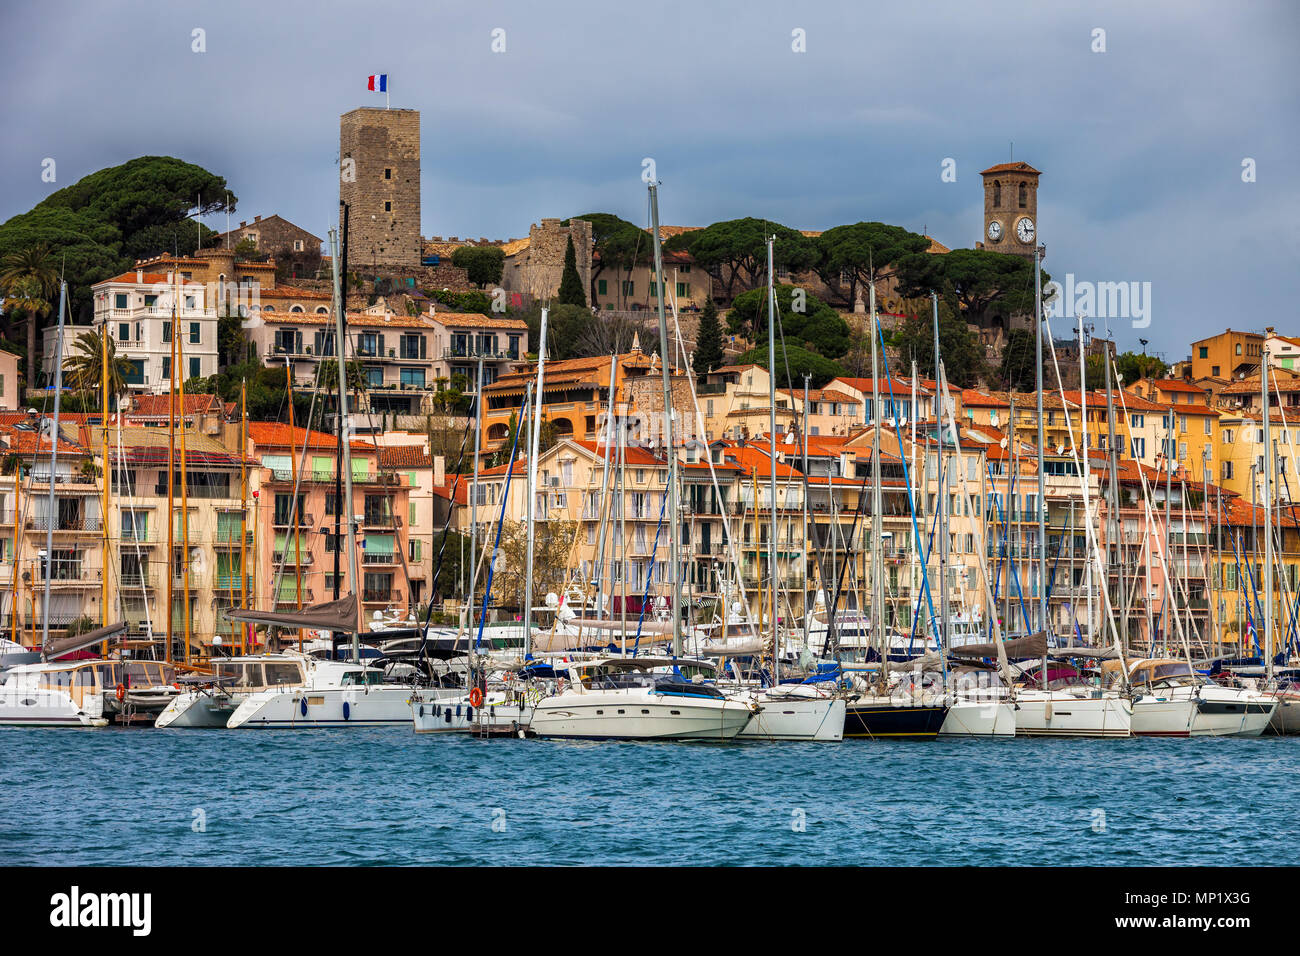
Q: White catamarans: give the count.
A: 2